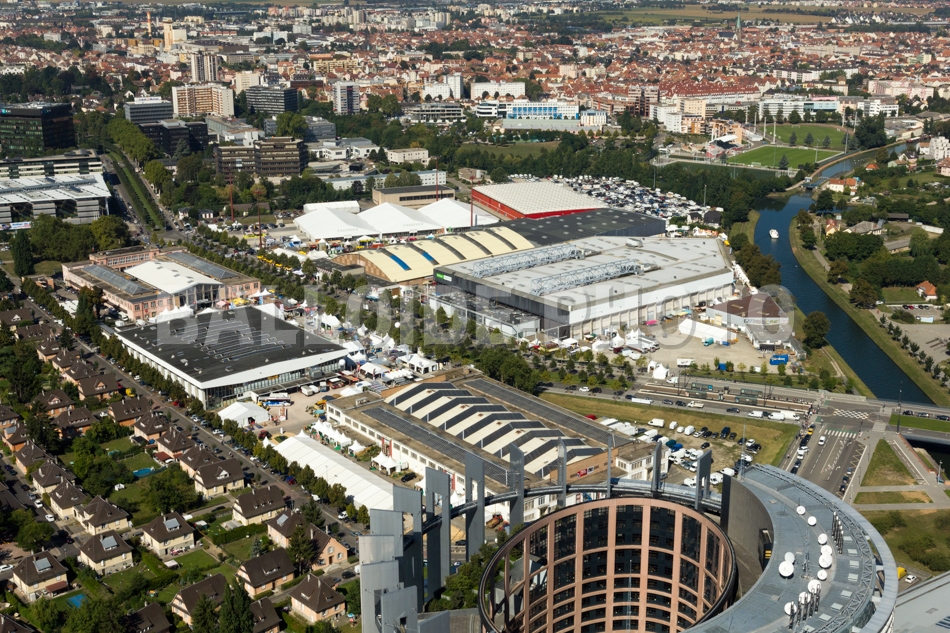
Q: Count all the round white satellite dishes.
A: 11